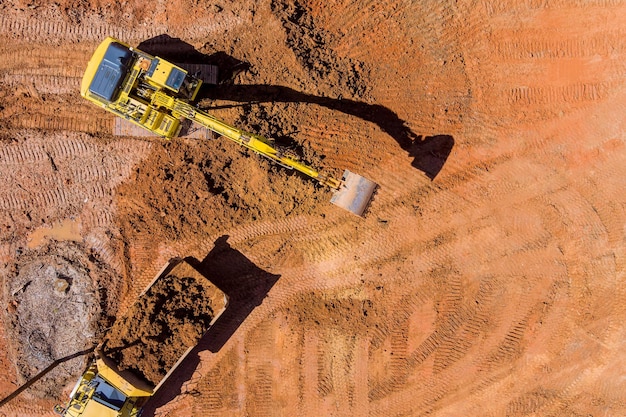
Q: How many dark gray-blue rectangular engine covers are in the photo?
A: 1